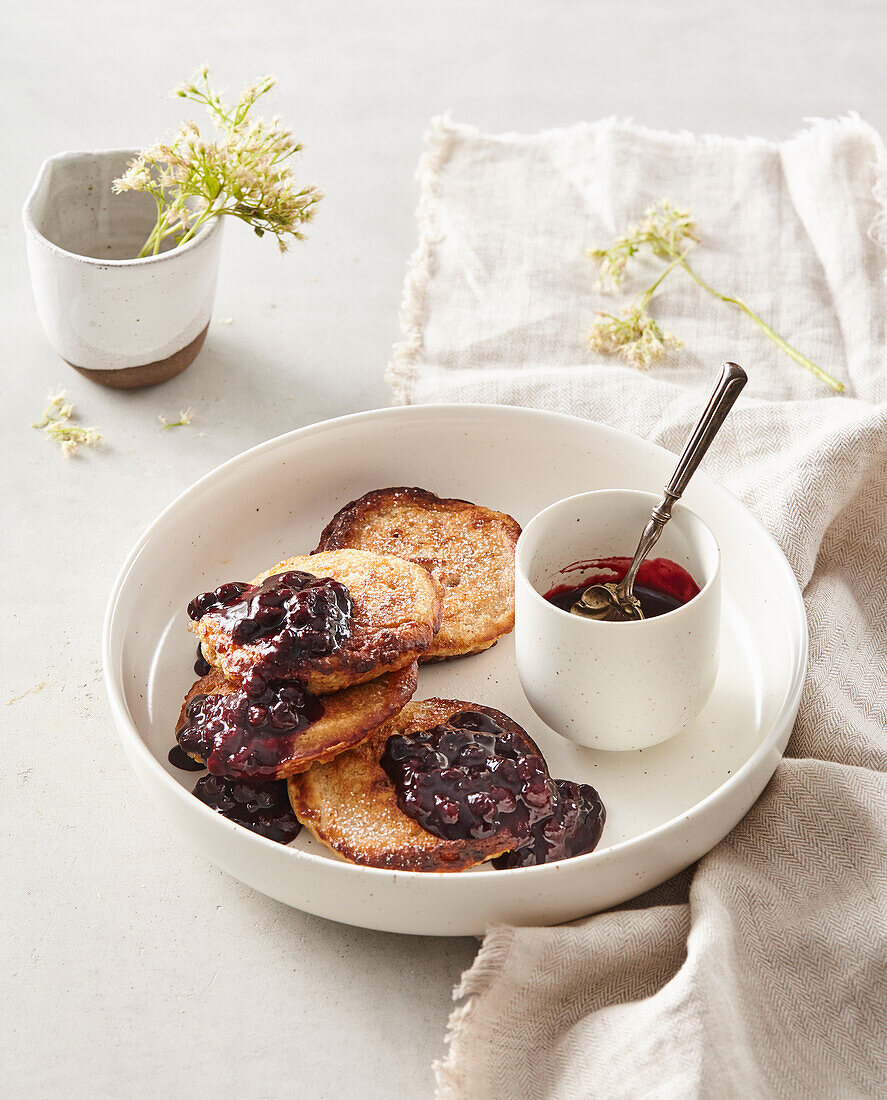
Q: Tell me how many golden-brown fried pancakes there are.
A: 4